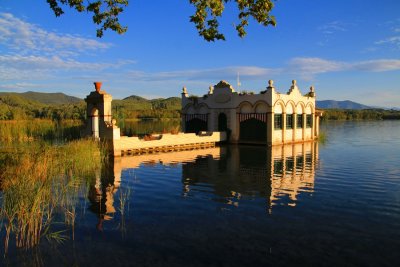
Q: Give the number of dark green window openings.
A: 4